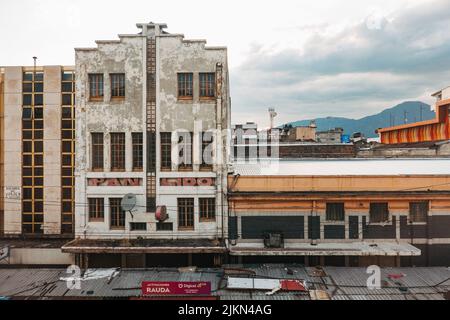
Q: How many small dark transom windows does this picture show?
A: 2